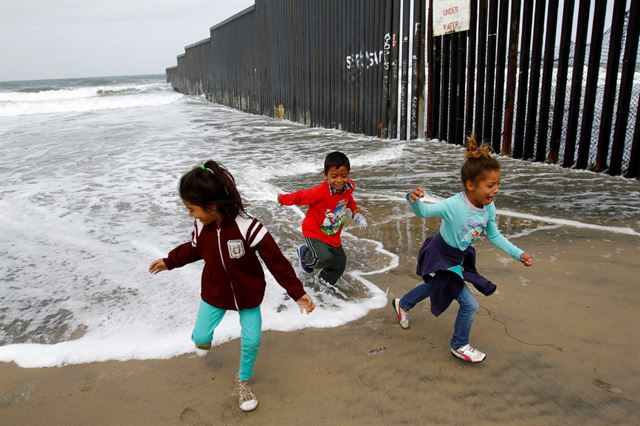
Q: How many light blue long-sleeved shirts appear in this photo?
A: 1